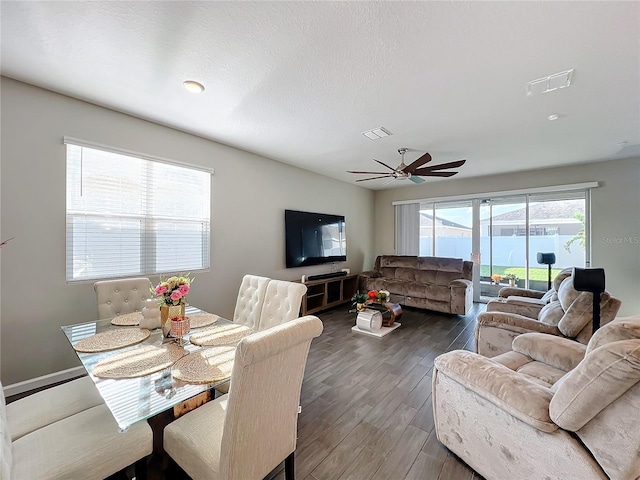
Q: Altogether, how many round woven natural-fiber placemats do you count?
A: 6